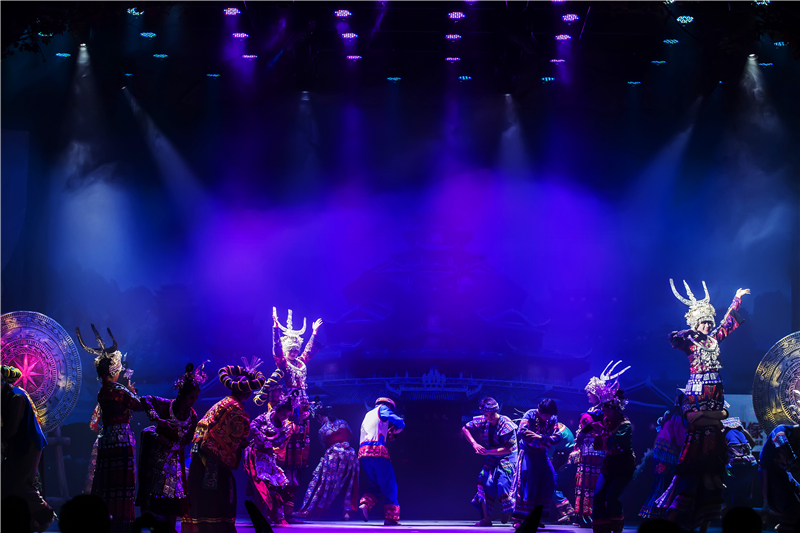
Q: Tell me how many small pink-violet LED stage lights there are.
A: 12